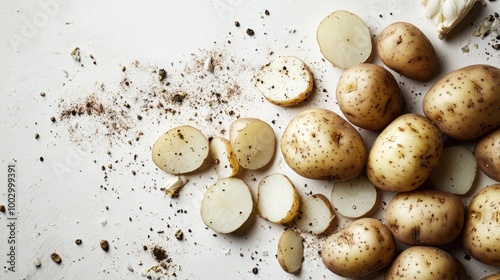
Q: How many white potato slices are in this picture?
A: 11